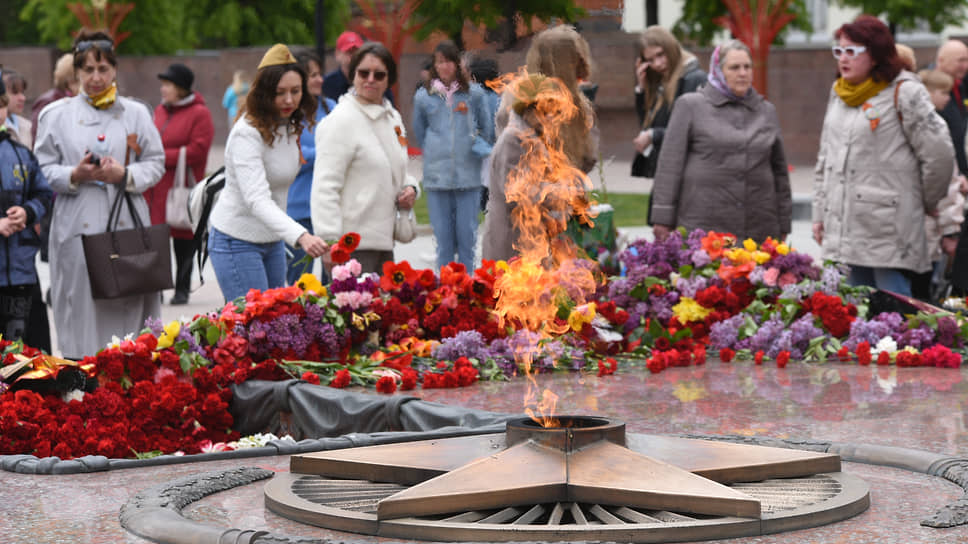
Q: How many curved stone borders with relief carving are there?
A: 2